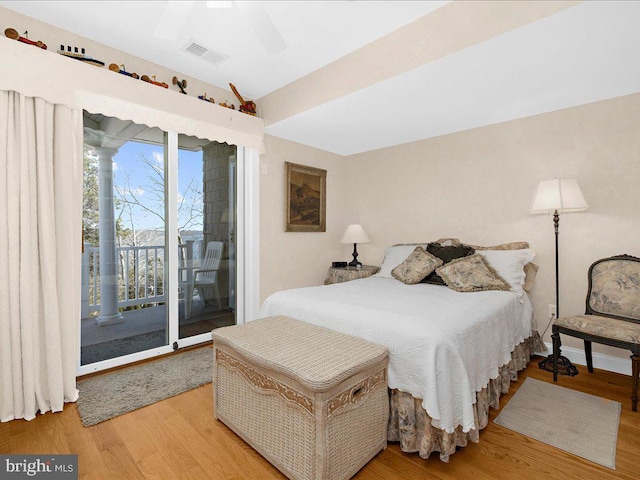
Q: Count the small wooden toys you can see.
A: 8